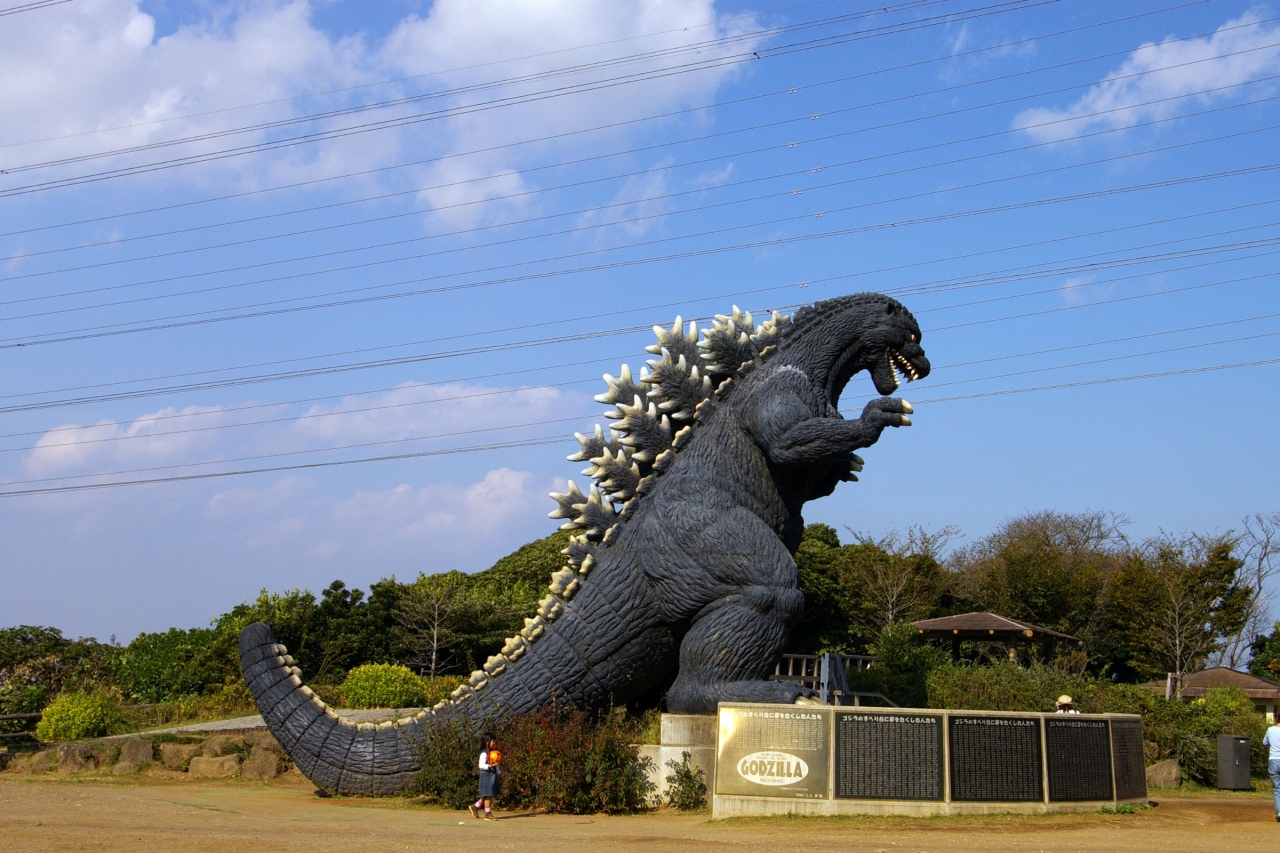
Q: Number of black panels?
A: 4